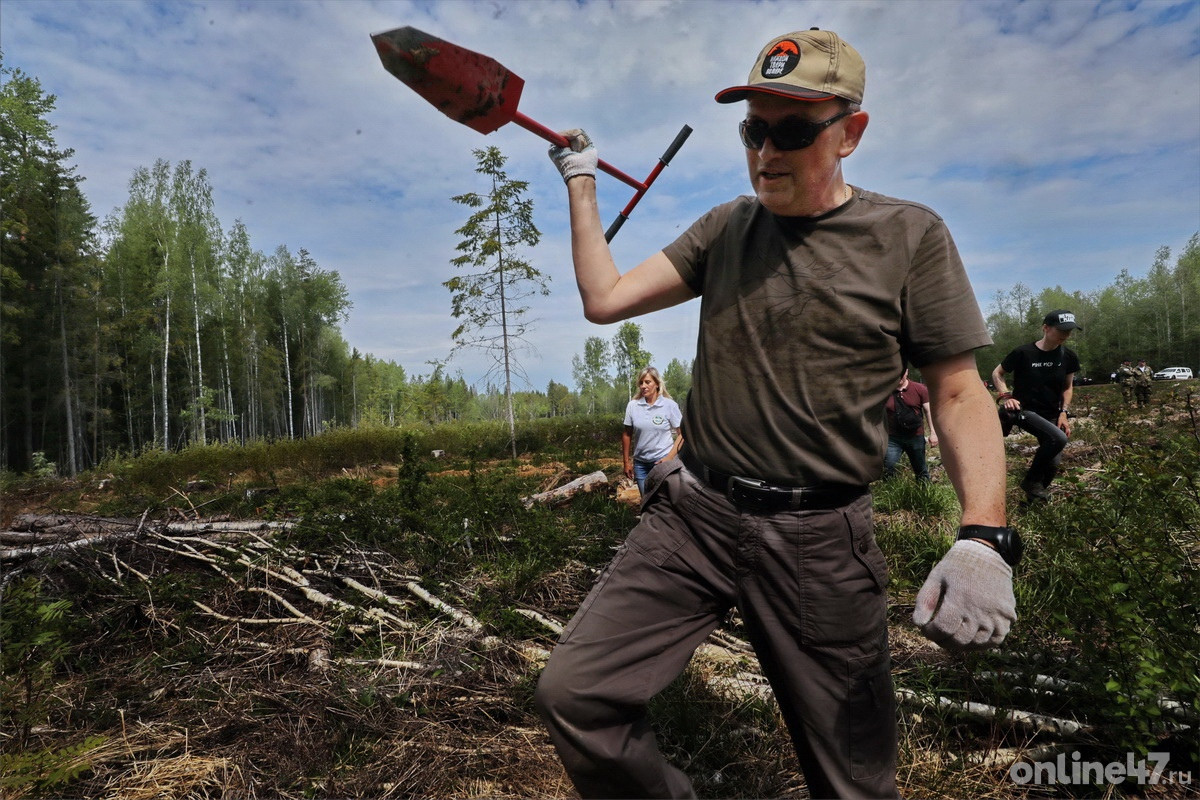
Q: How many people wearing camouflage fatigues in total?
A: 2